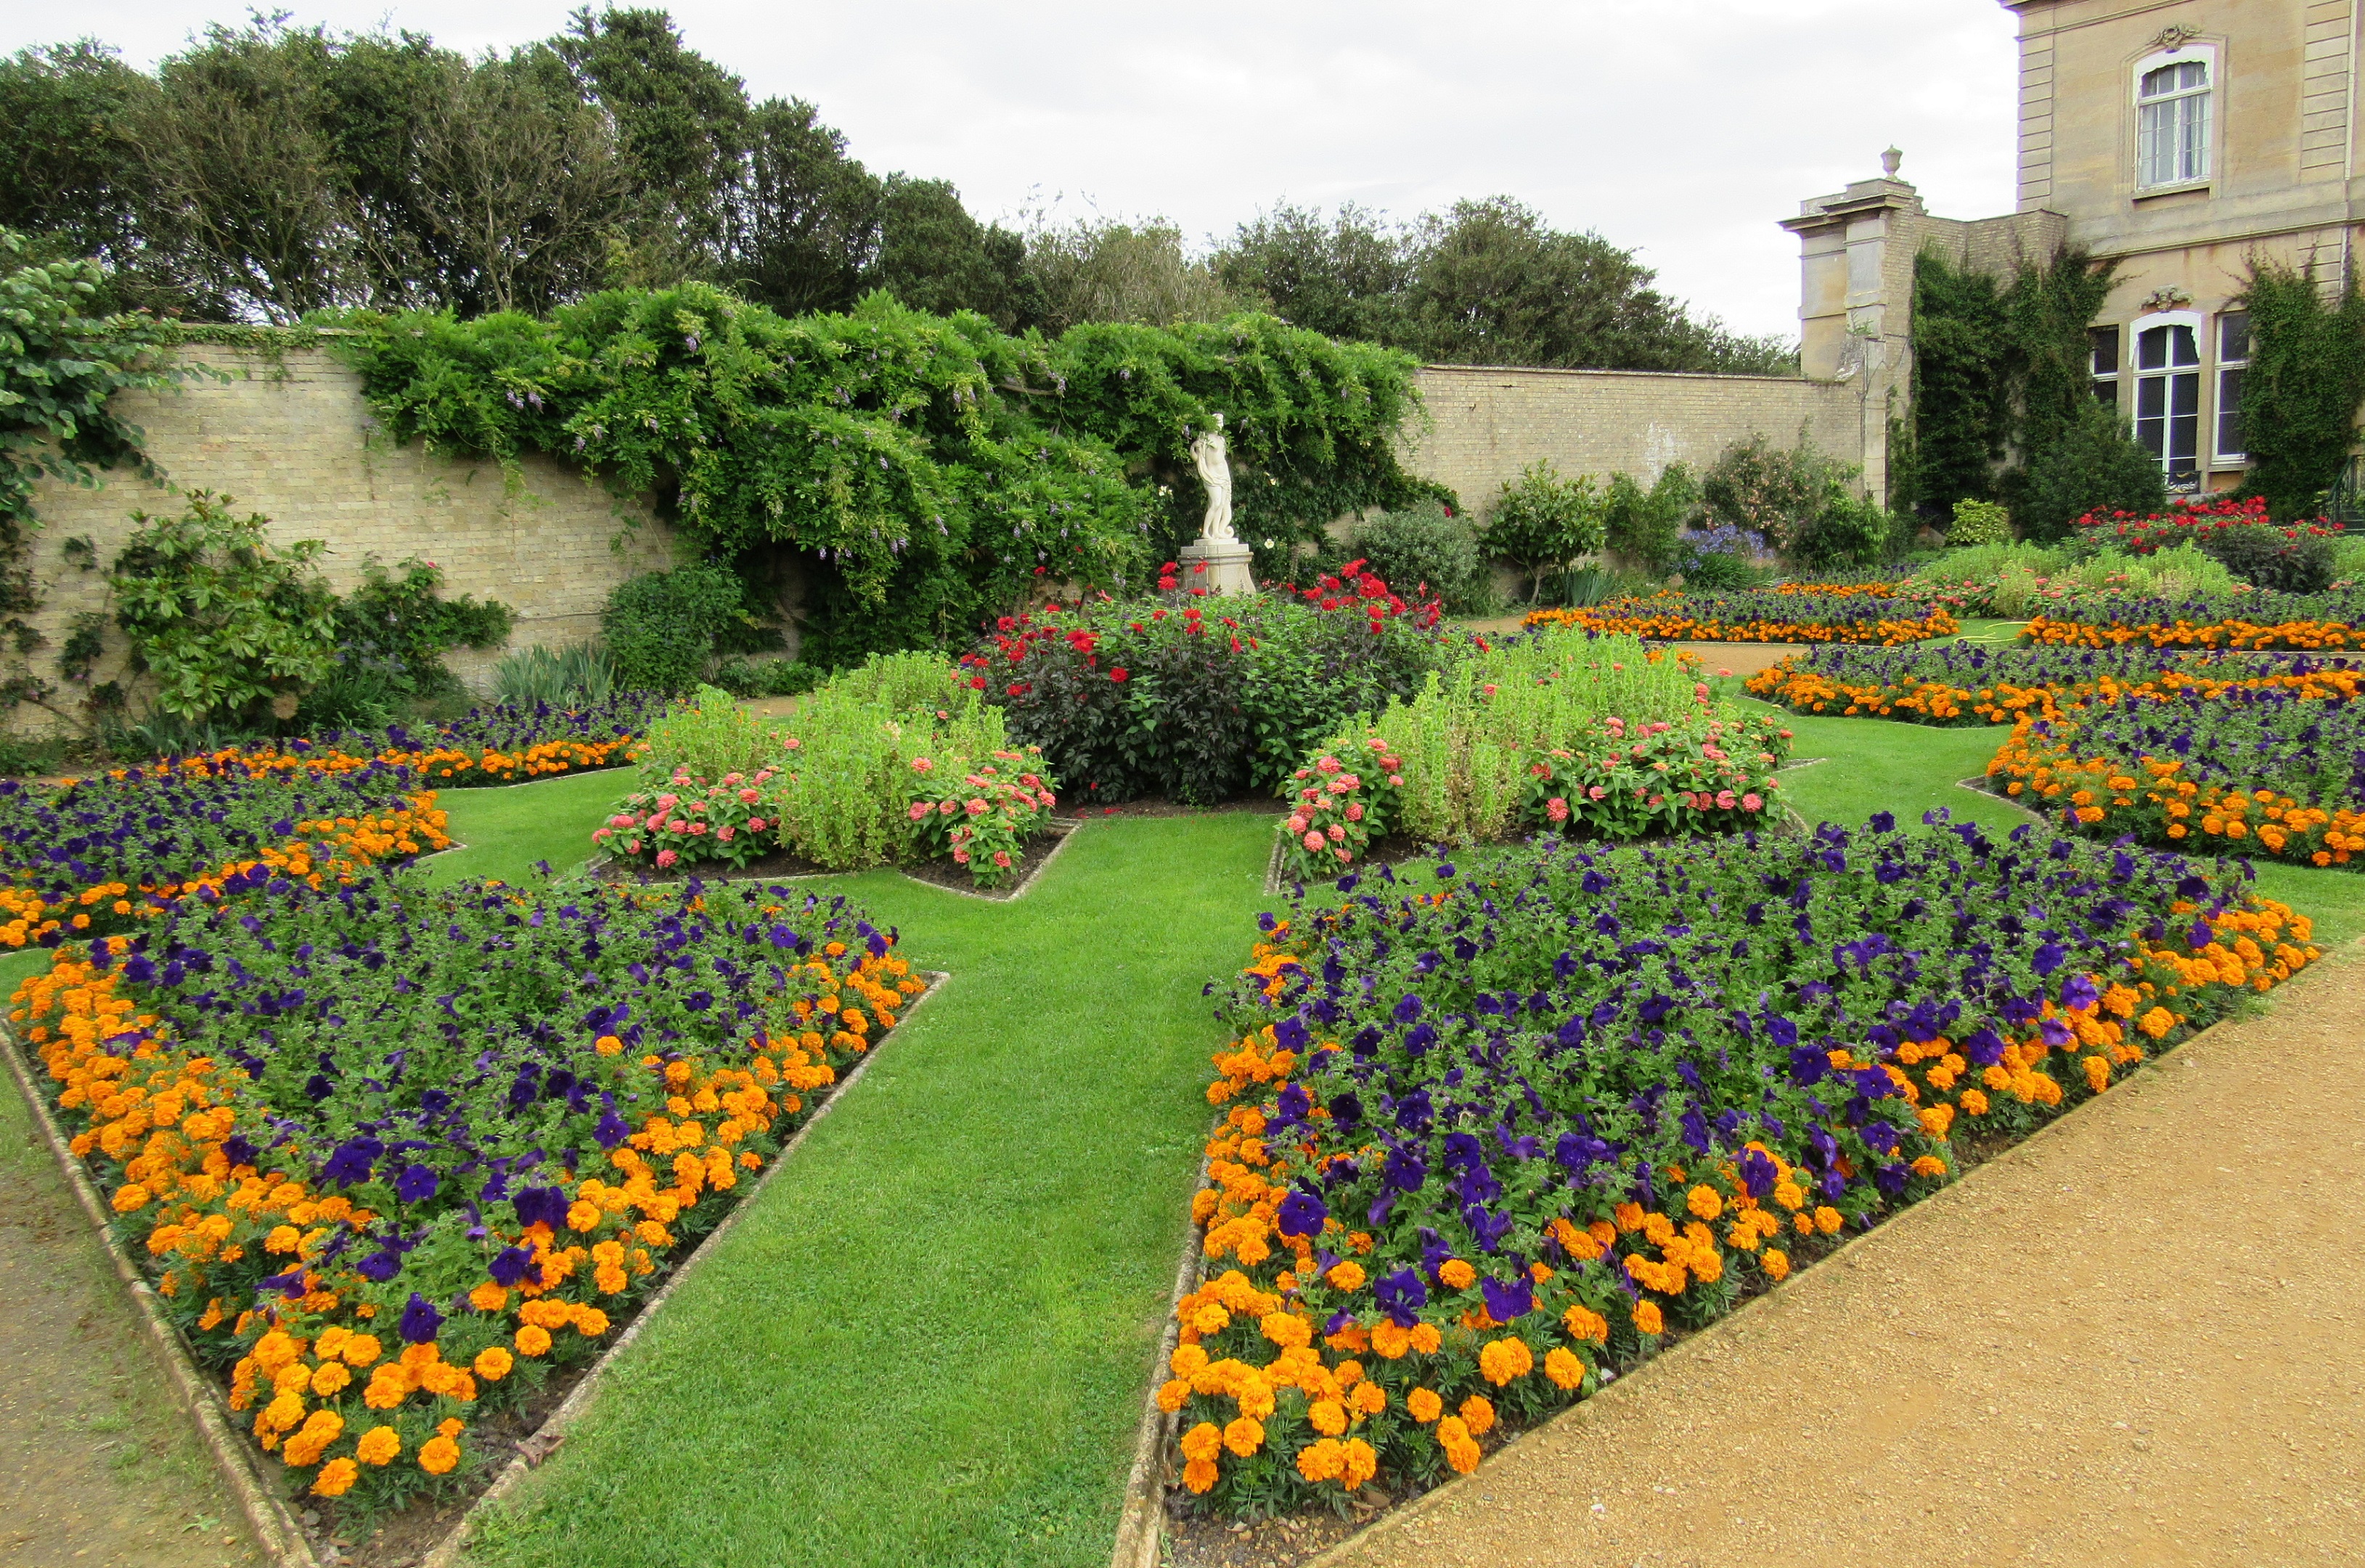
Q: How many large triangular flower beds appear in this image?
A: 2